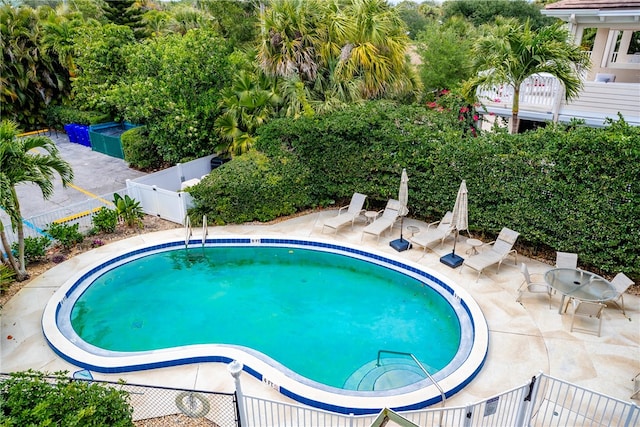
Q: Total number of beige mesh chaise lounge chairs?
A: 4